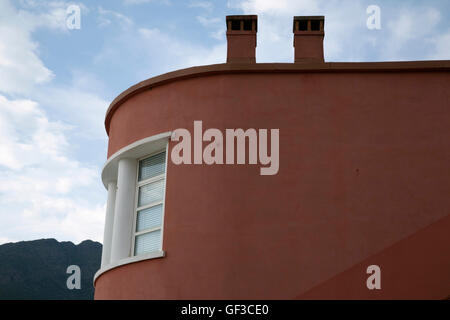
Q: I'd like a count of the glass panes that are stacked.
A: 4